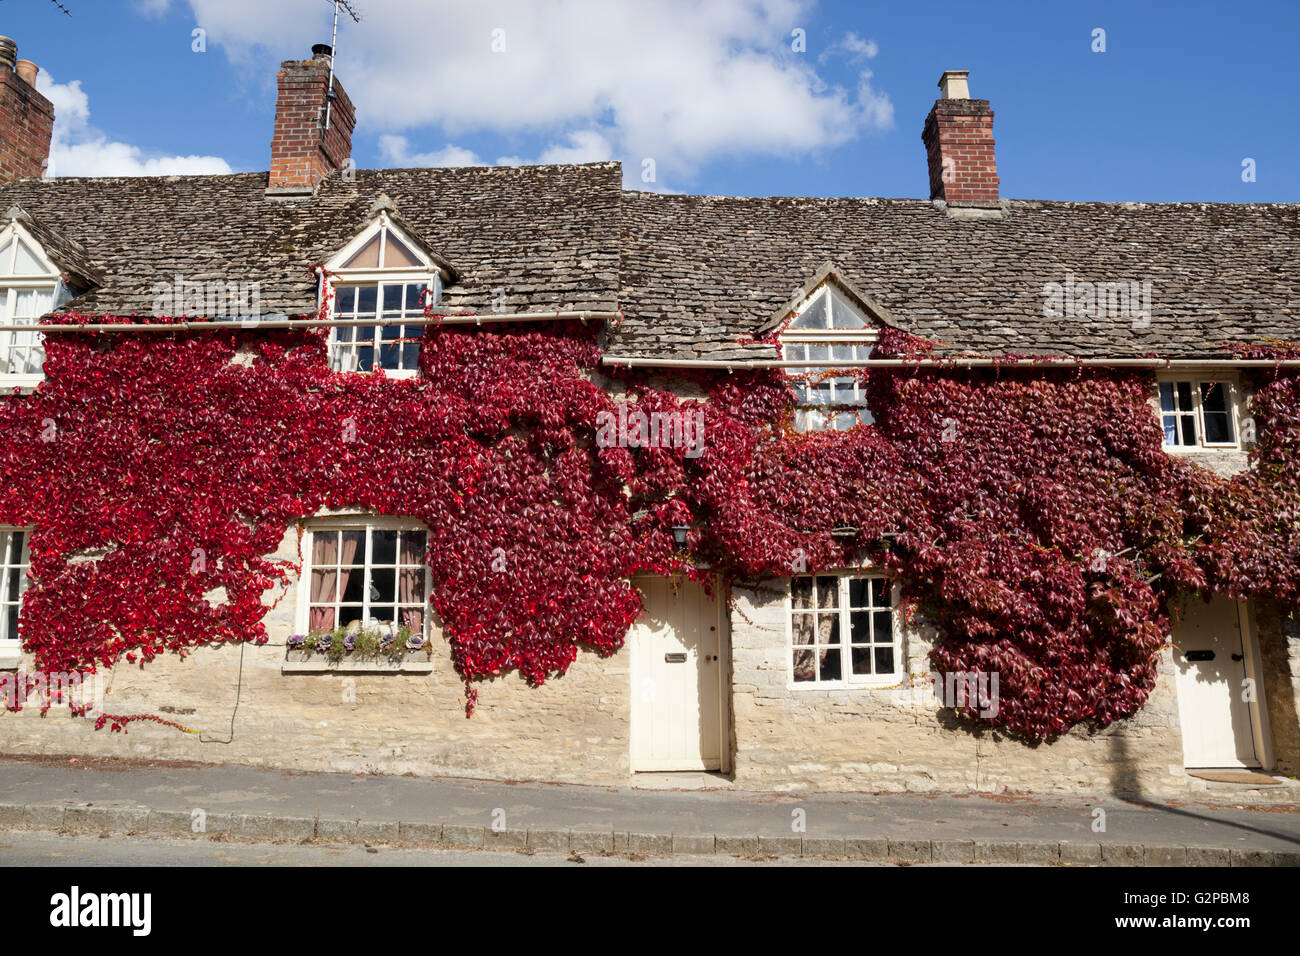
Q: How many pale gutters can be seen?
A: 2